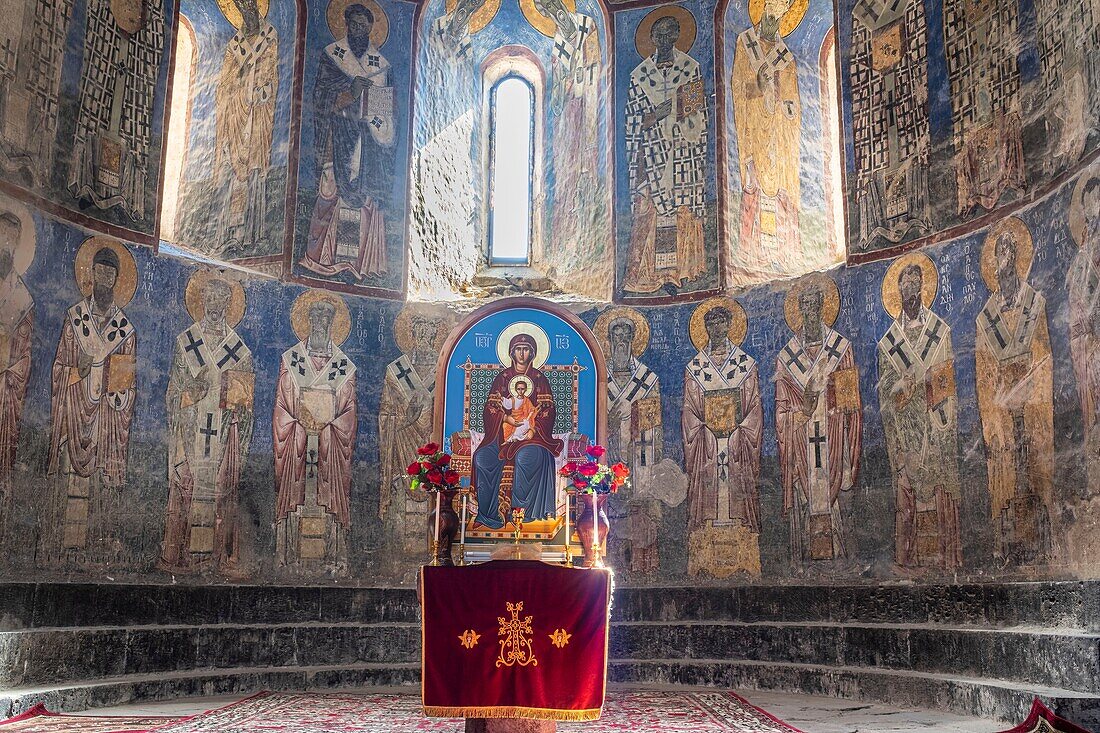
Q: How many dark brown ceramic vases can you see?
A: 2